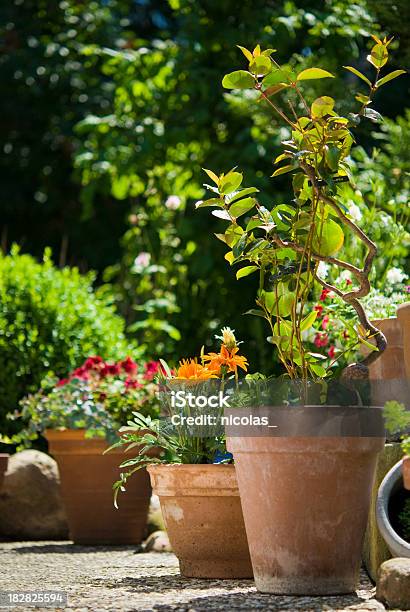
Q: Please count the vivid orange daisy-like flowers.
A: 2